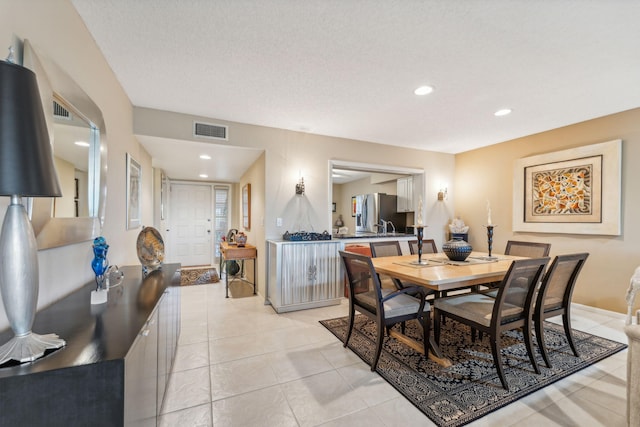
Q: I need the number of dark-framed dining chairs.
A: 6